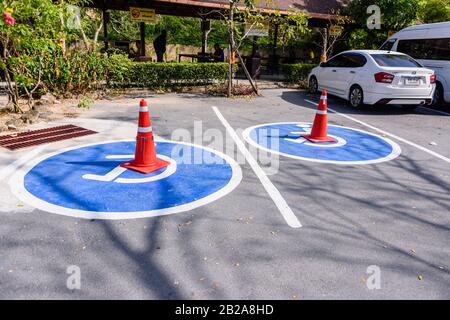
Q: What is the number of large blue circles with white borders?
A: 2